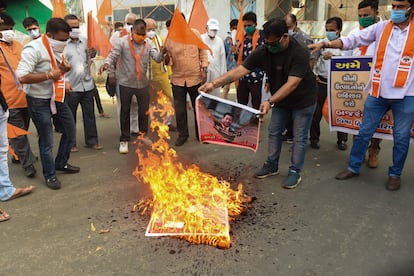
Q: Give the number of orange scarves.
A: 5